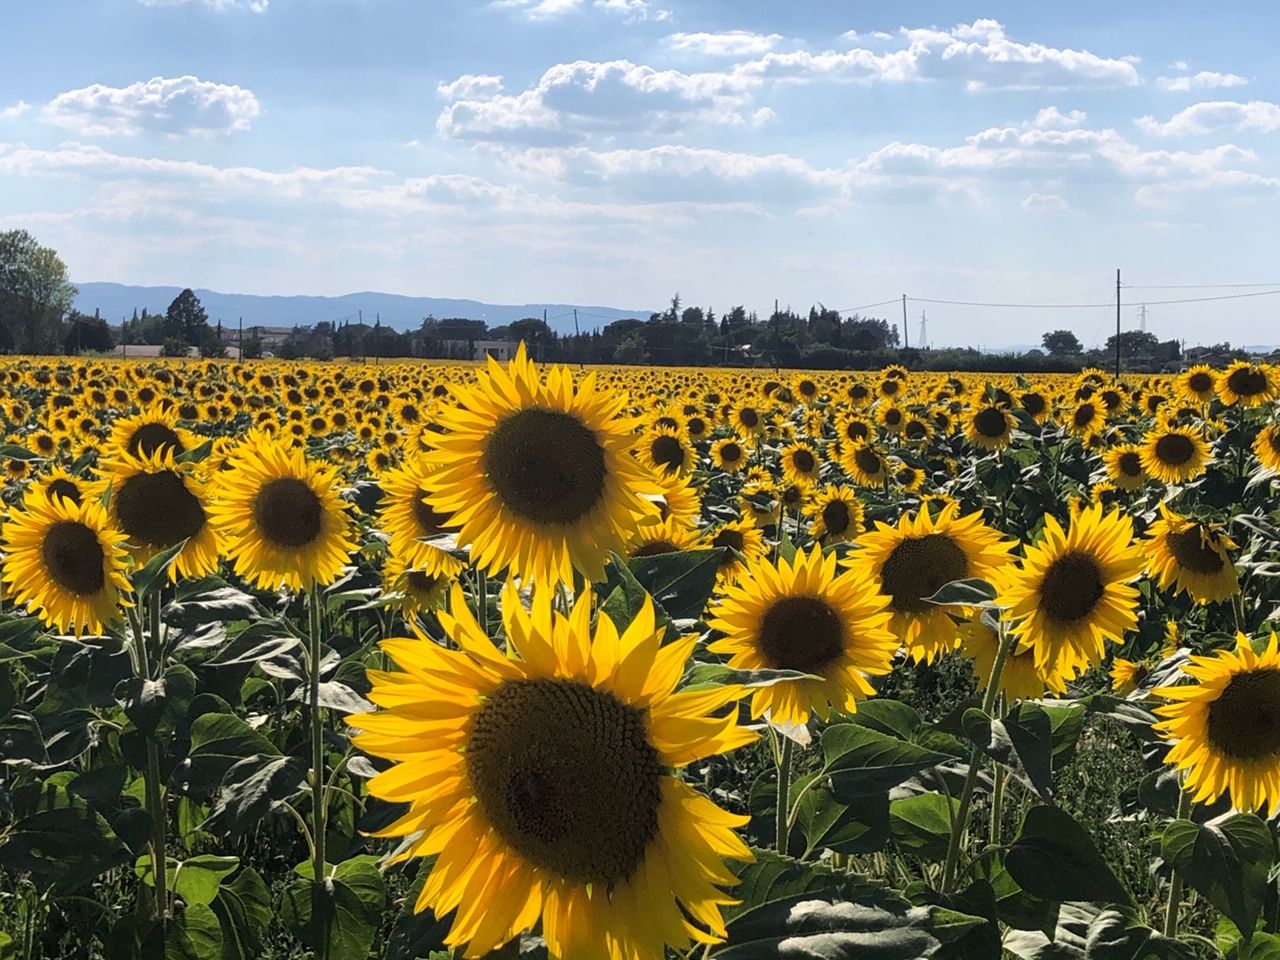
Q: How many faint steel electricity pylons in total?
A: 2